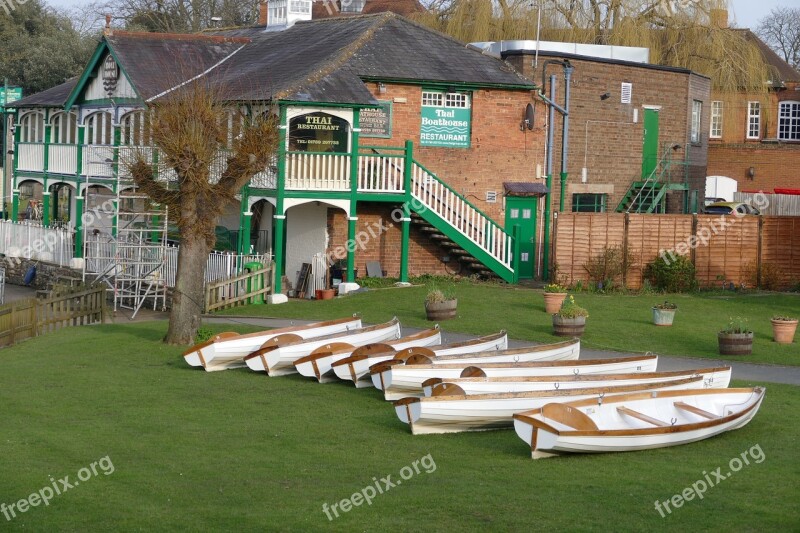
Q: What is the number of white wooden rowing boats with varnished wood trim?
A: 9